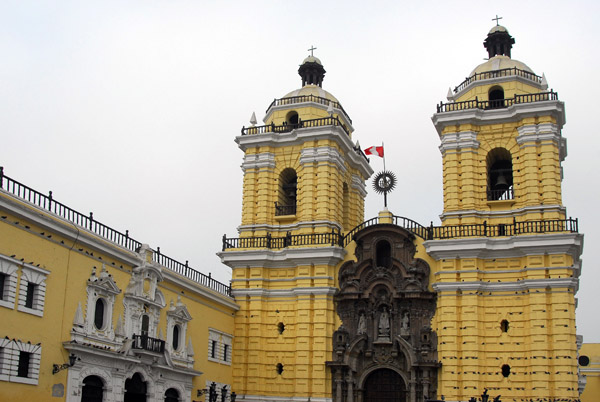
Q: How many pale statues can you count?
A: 3